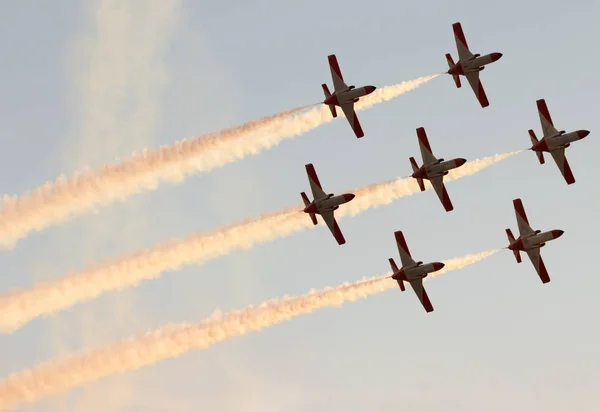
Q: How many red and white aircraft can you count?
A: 7